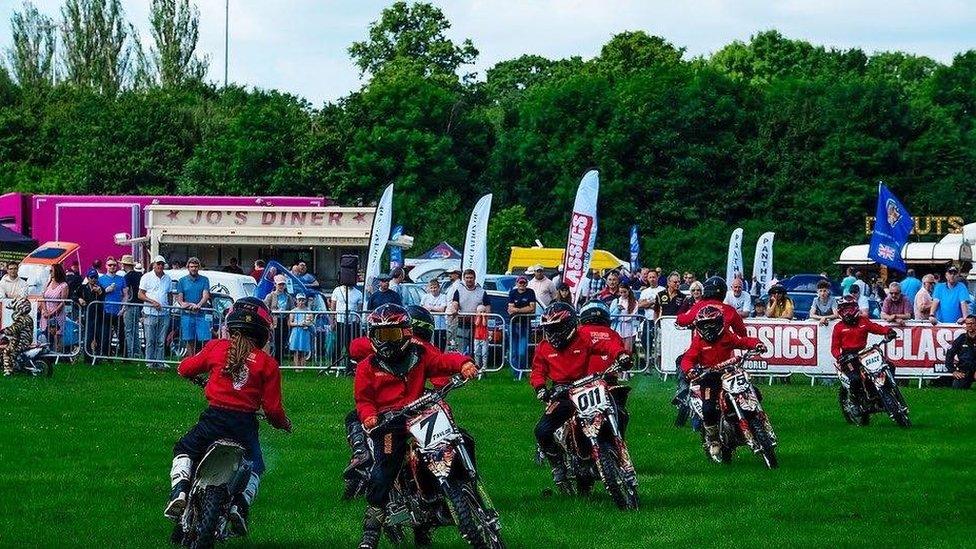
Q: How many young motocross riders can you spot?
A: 8